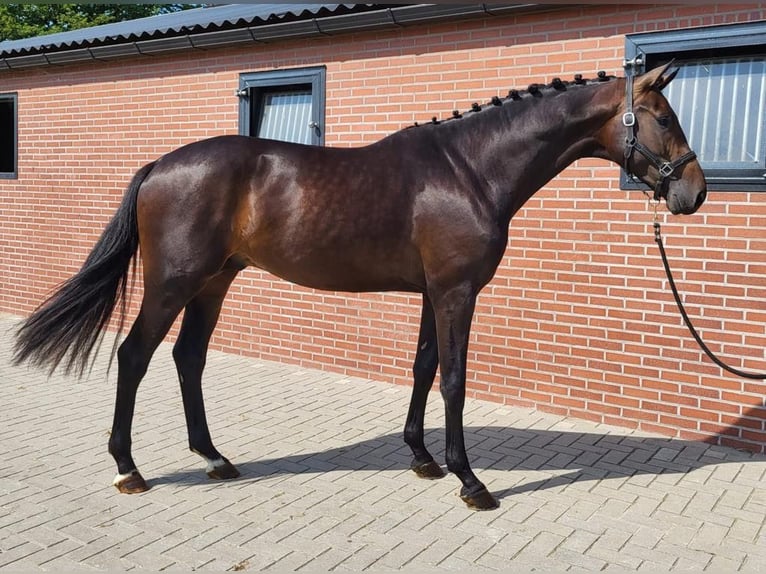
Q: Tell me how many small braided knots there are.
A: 10